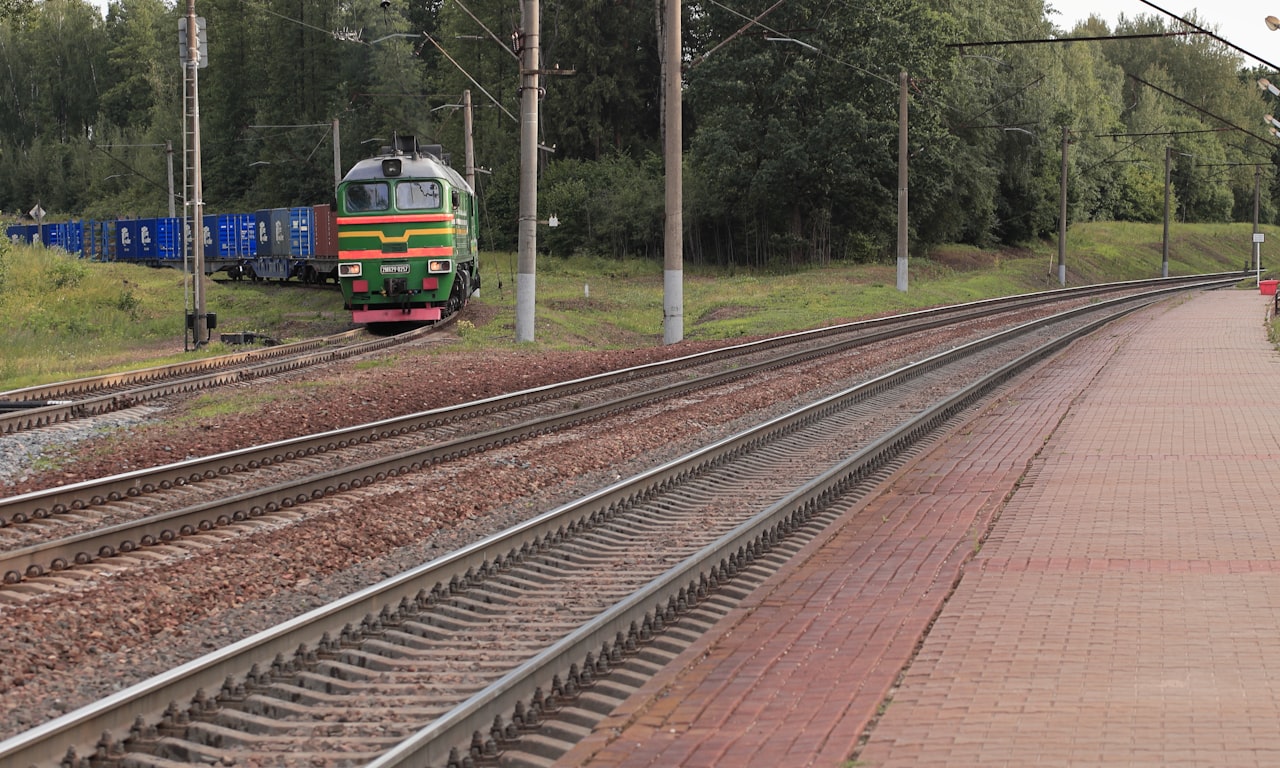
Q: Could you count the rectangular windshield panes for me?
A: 2